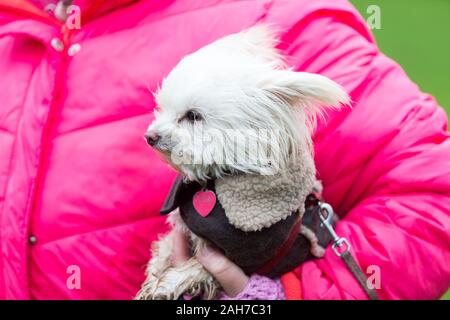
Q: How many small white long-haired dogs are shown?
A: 1